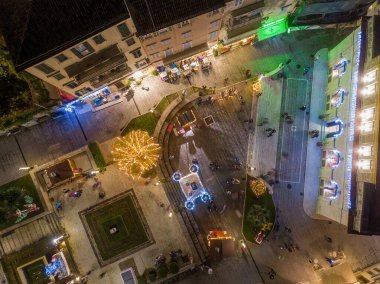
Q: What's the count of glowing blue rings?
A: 4